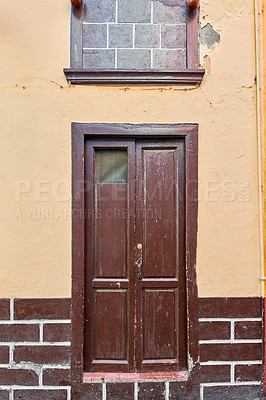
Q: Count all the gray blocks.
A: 10